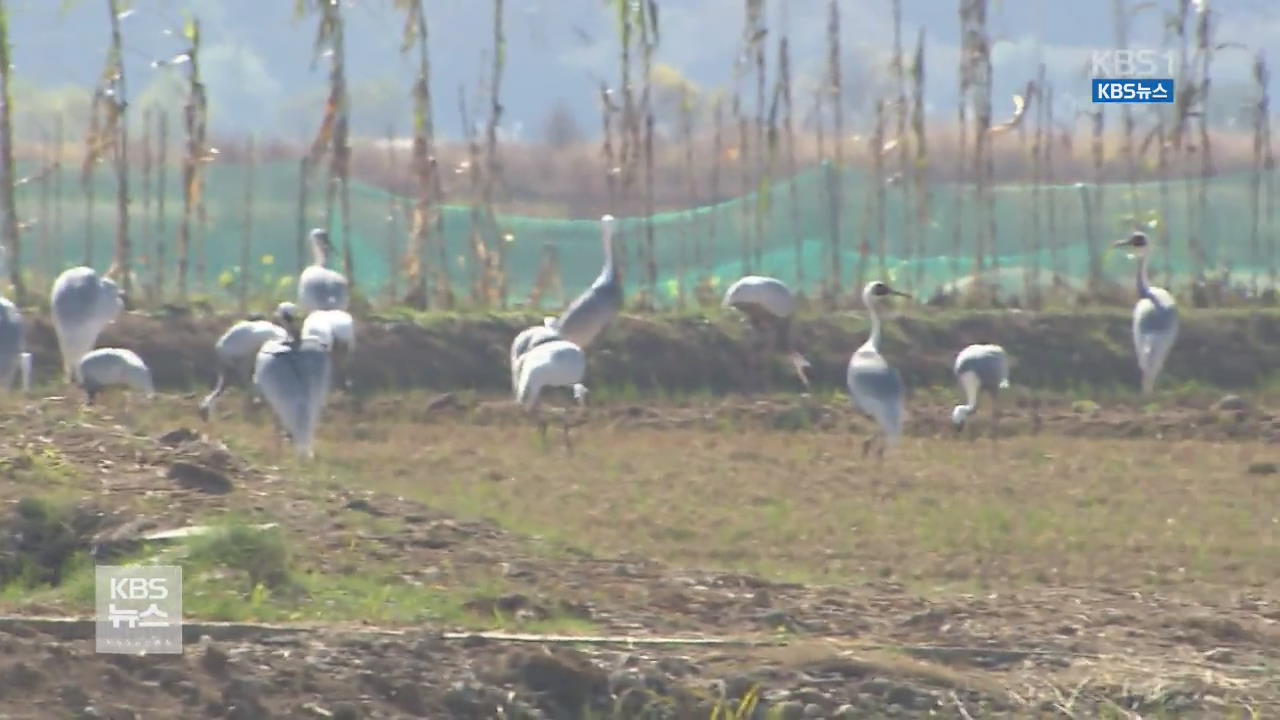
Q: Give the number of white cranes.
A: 14